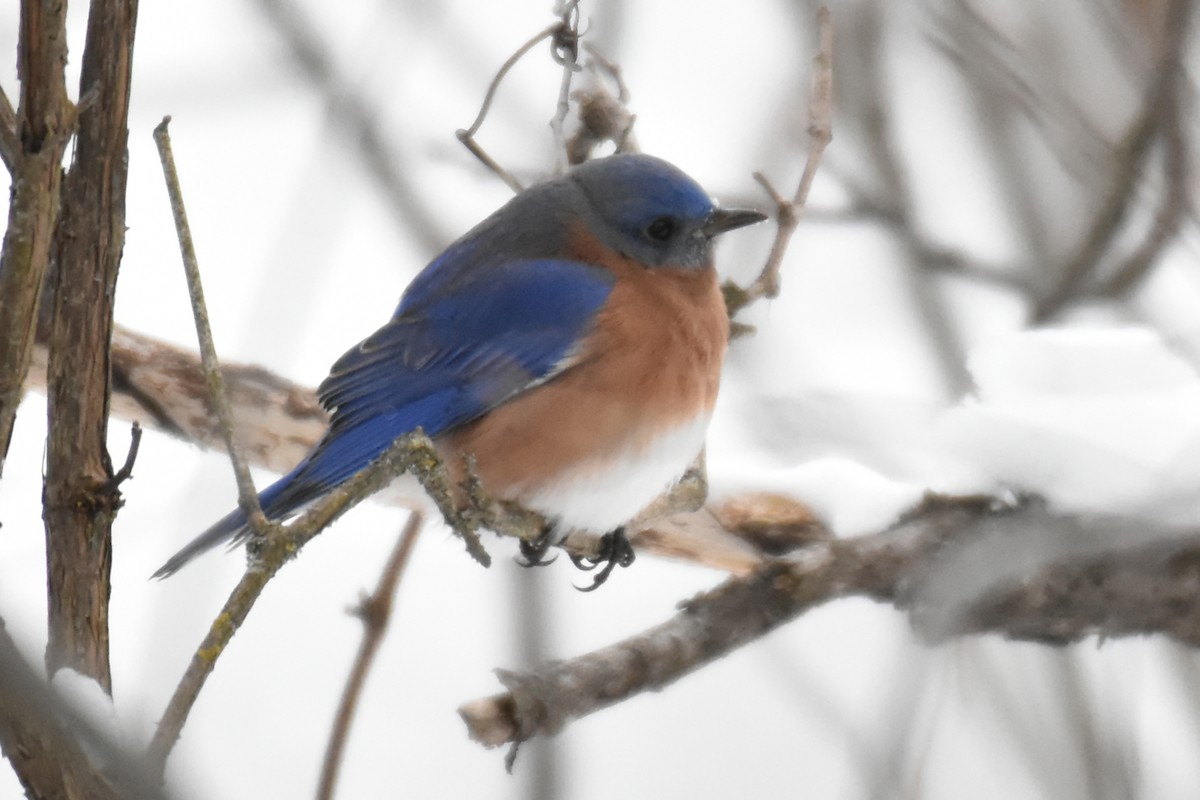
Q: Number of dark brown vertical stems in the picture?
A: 2